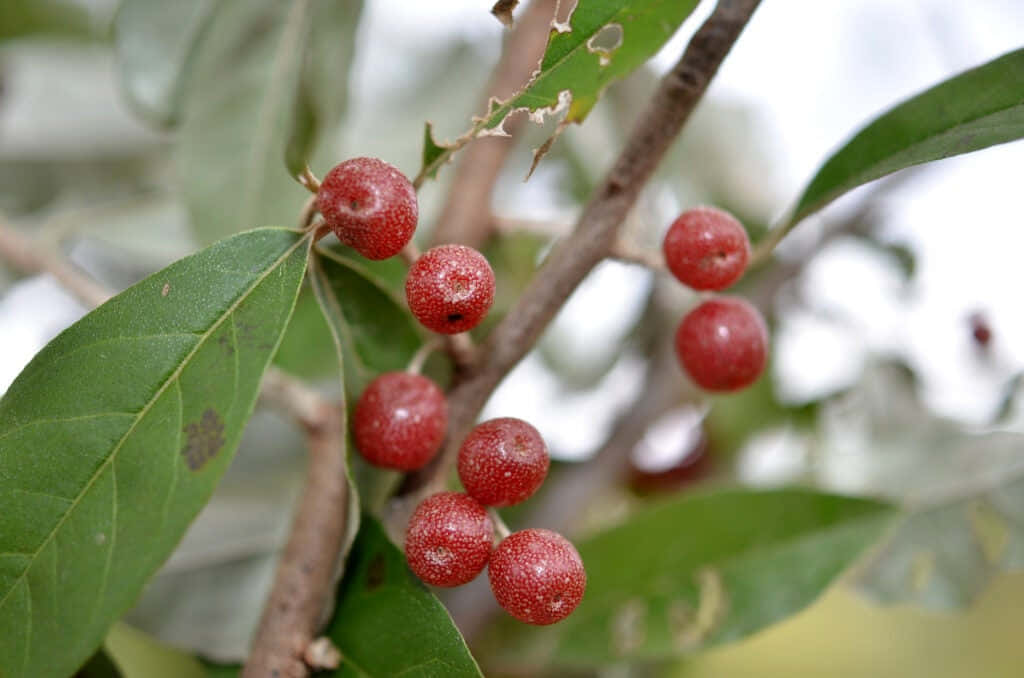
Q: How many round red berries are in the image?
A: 8